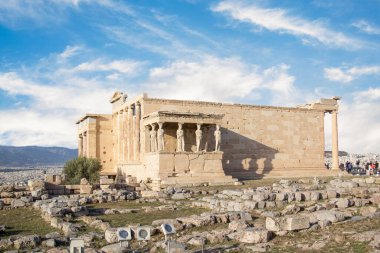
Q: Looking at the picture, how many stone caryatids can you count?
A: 5